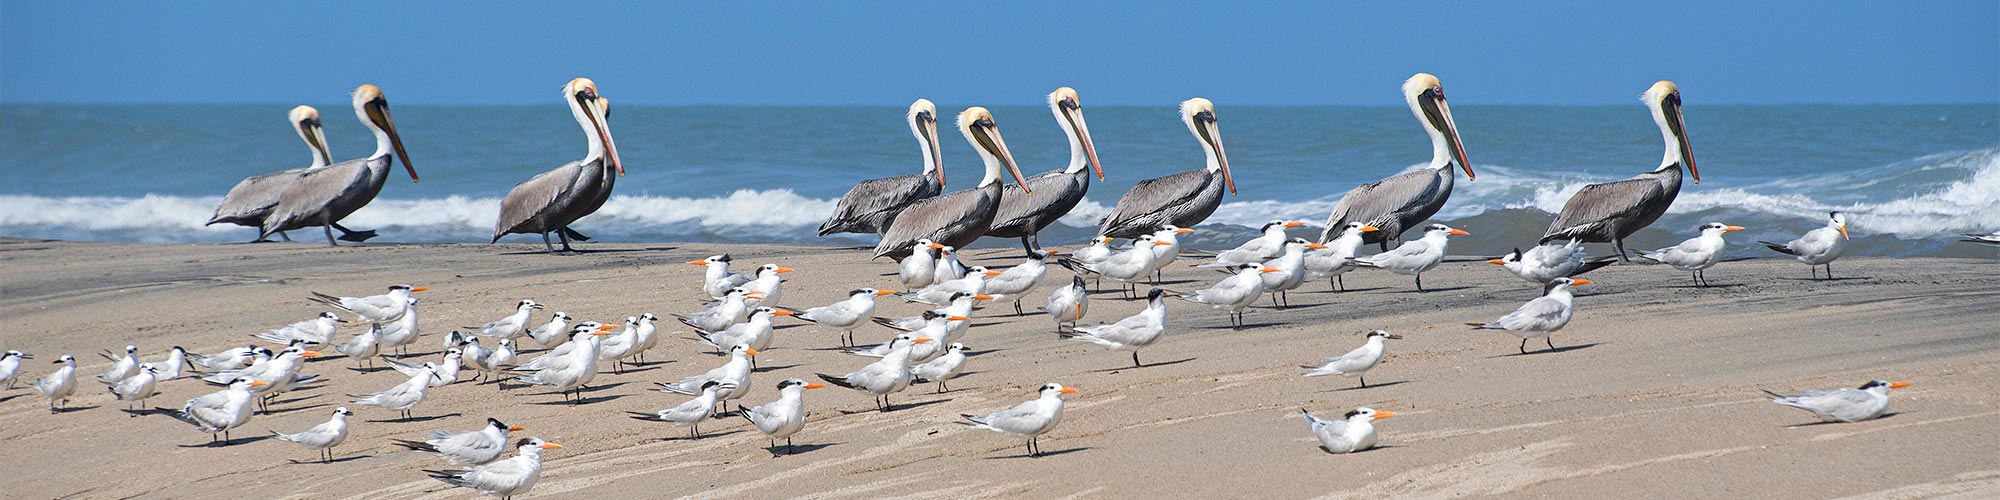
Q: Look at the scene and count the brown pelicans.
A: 10